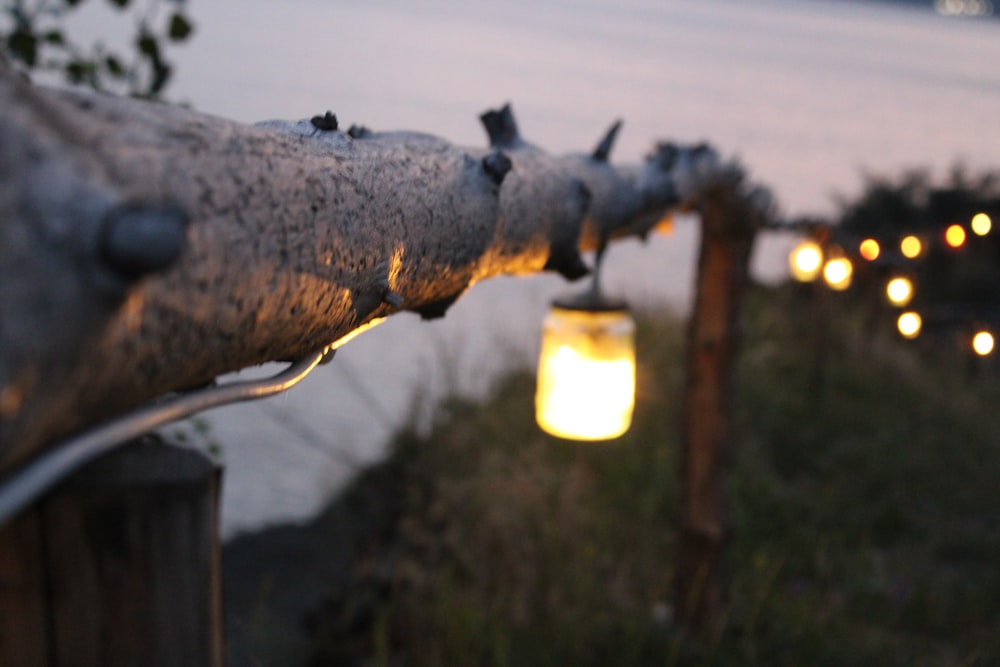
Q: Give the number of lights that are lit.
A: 10